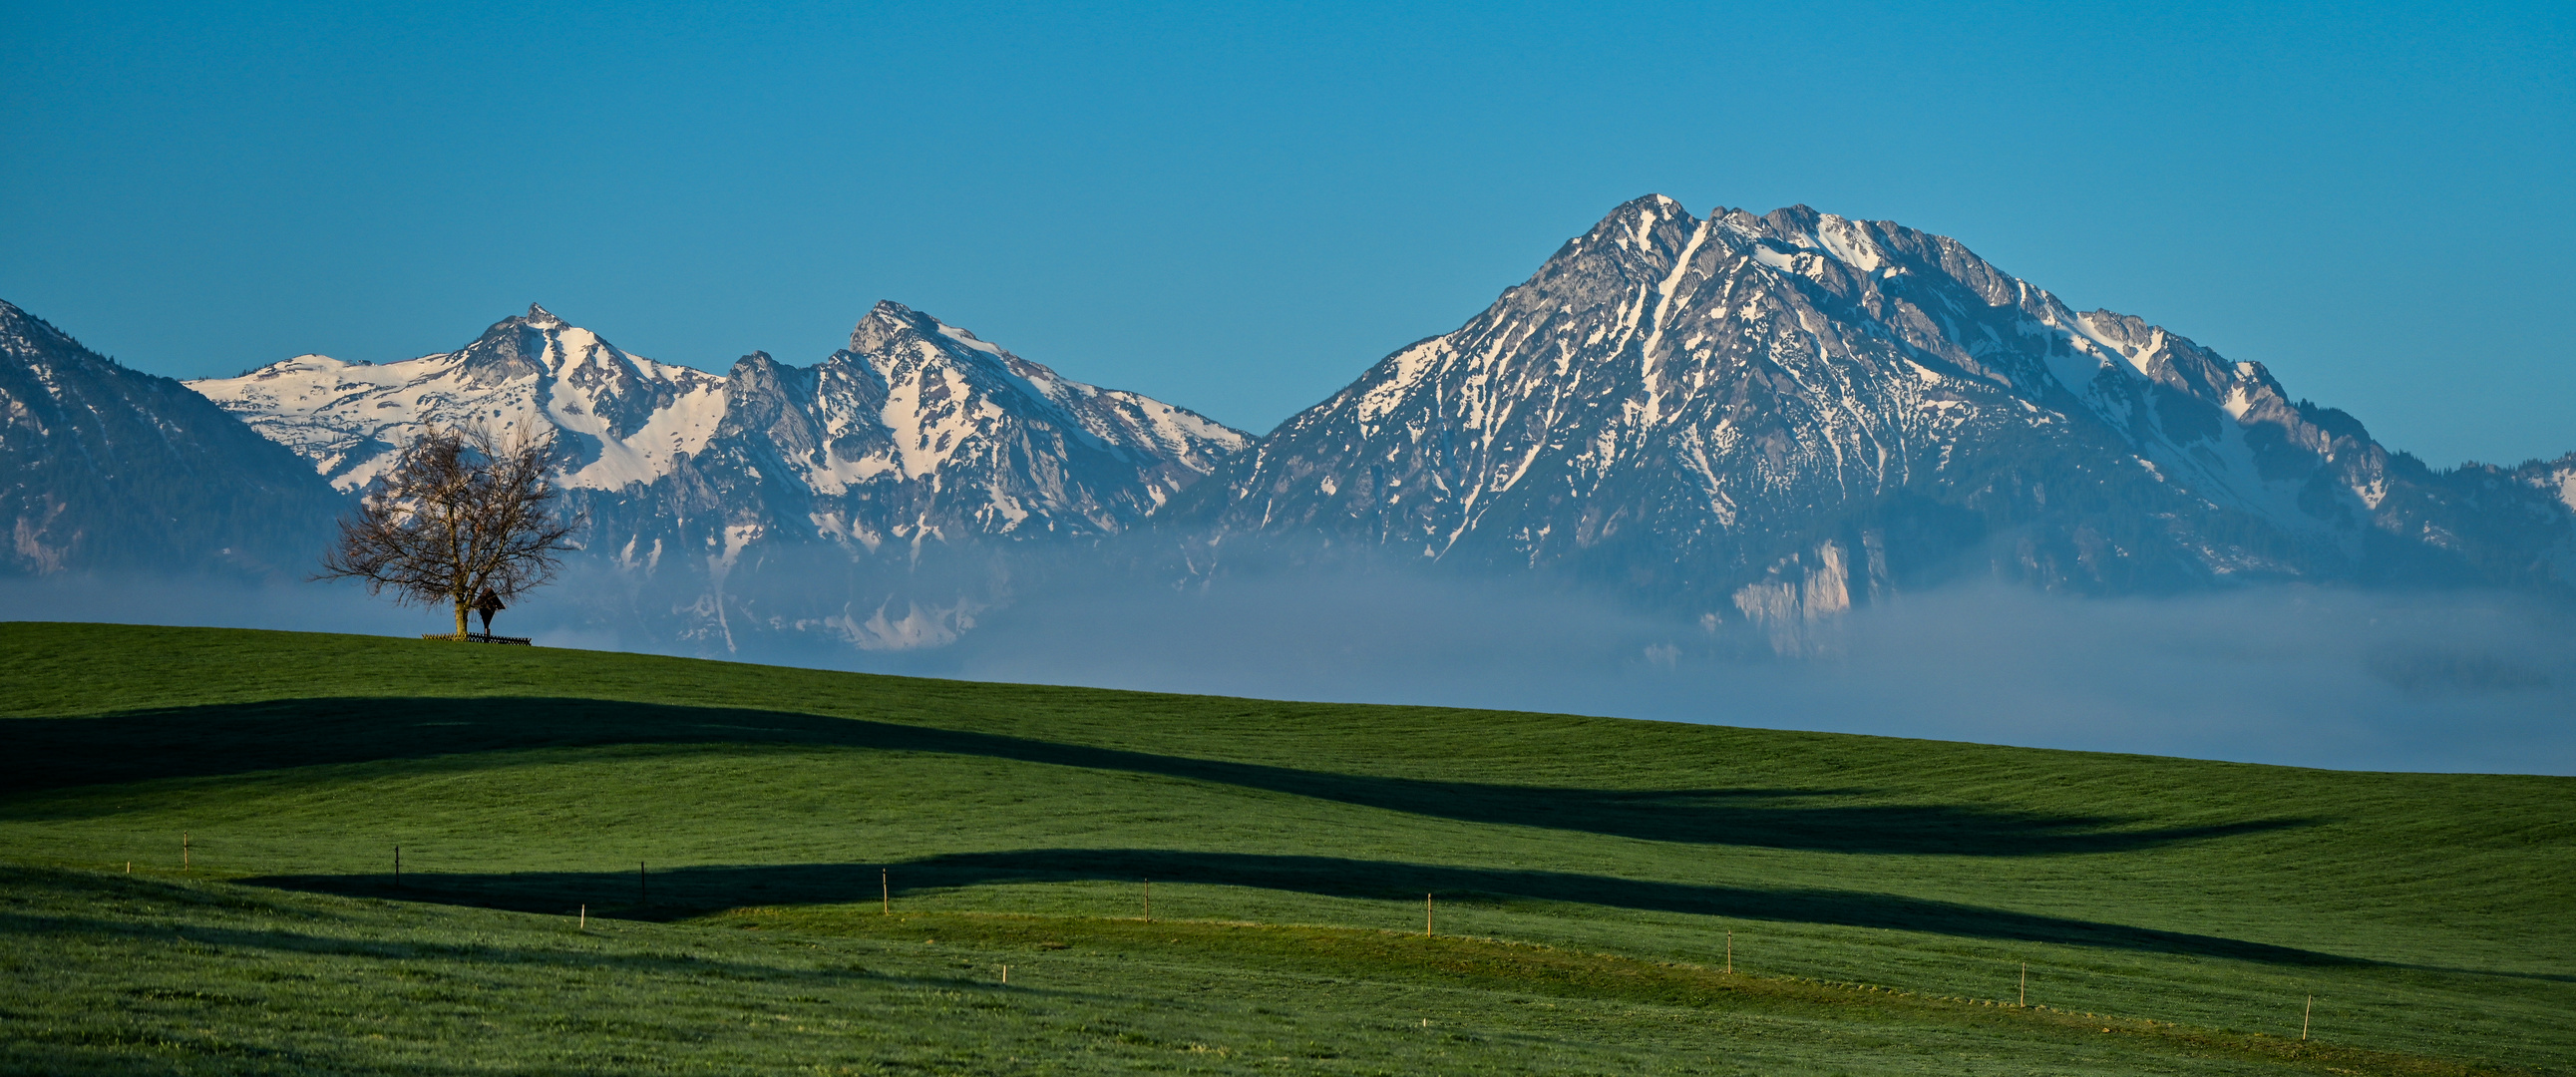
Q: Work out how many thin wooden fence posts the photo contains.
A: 13